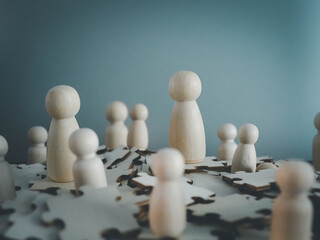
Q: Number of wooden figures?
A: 12